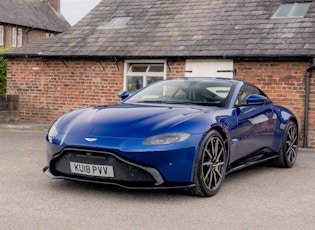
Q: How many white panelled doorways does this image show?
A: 1